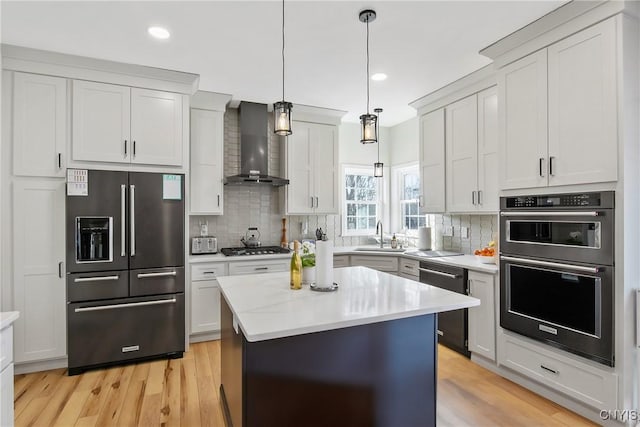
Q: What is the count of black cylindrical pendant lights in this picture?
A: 3